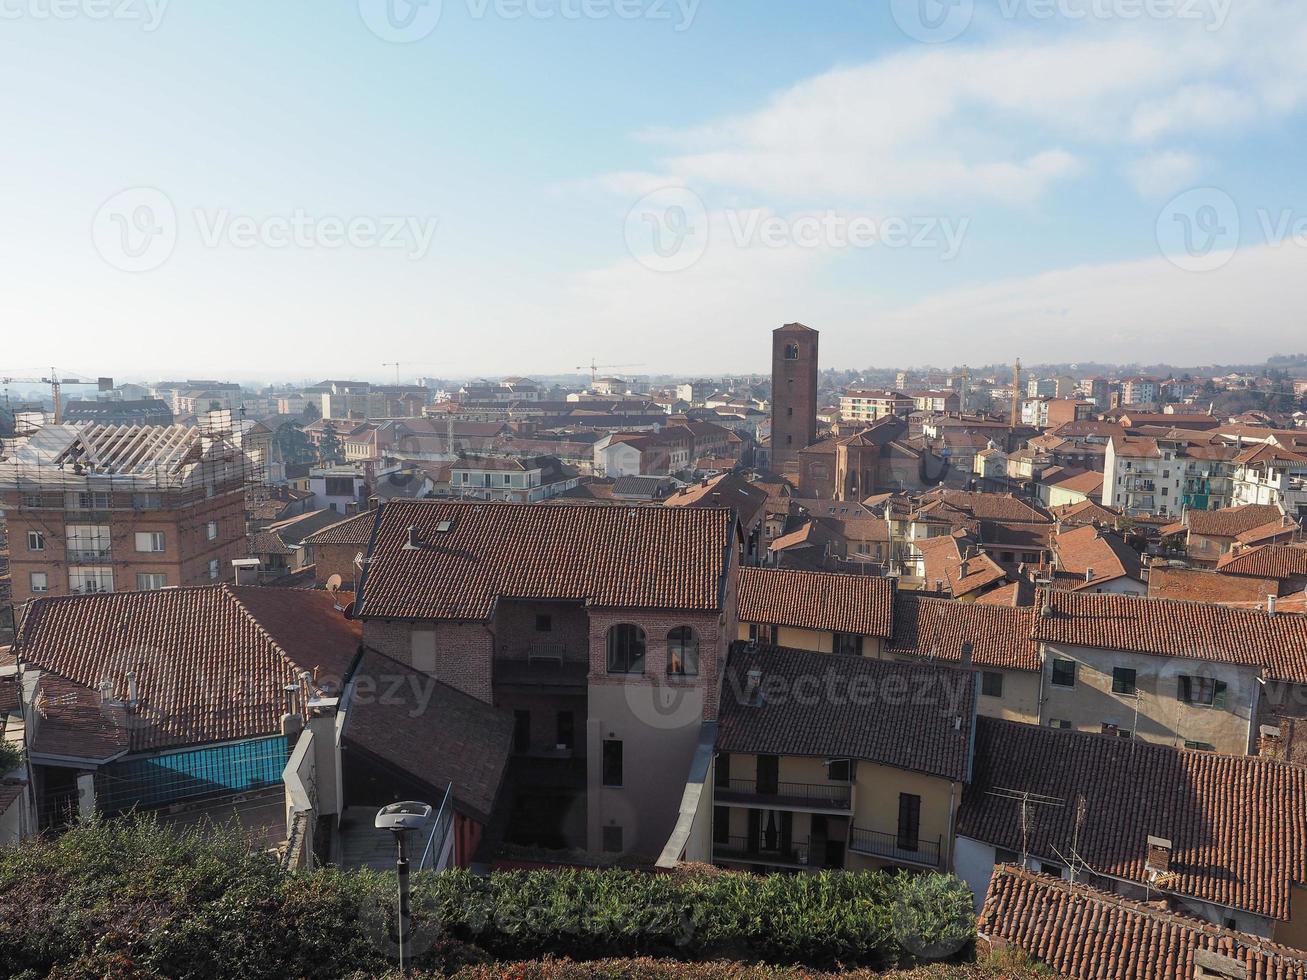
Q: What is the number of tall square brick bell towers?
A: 1